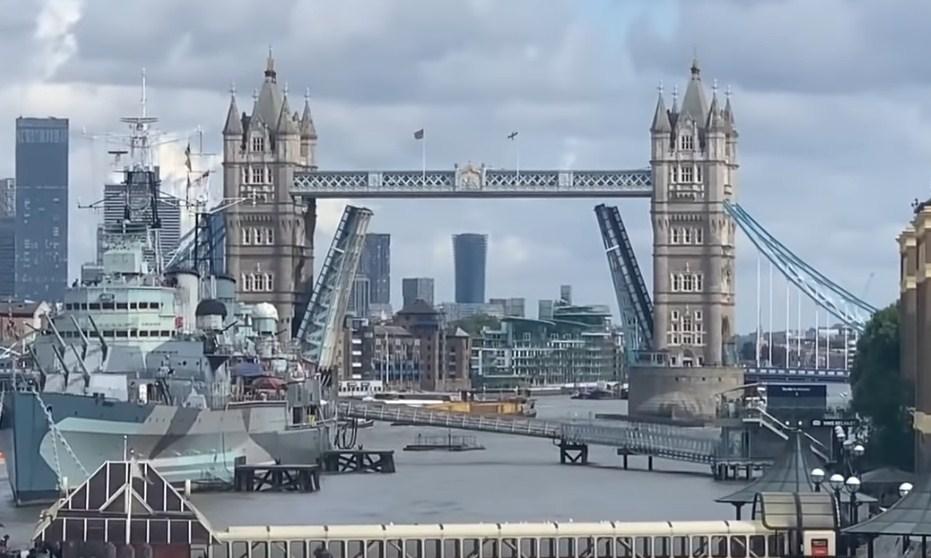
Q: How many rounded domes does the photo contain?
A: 2